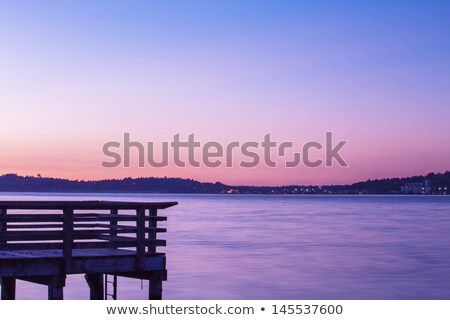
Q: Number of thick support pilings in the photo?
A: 4